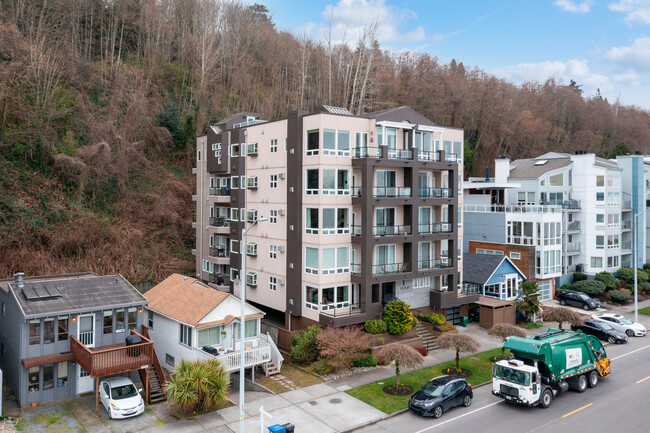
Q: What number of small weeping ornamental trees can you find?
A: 4